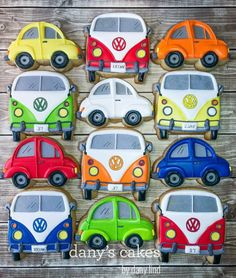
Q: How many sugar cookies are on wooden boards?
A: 12